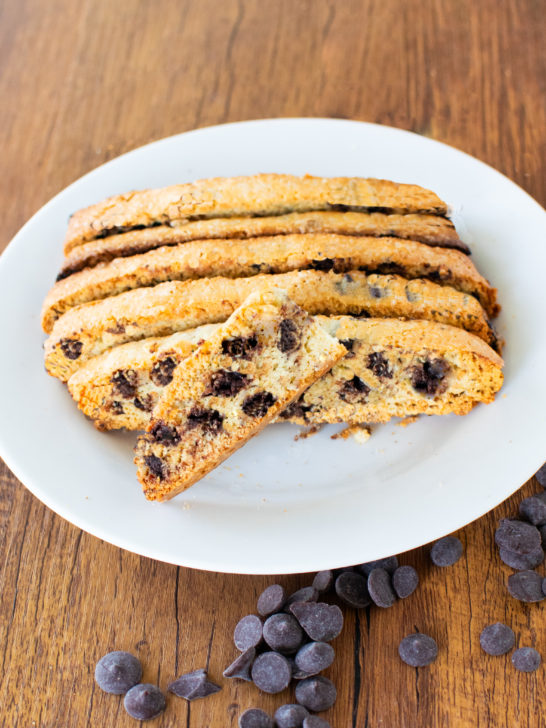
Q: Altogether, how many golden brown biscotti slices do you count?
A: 6